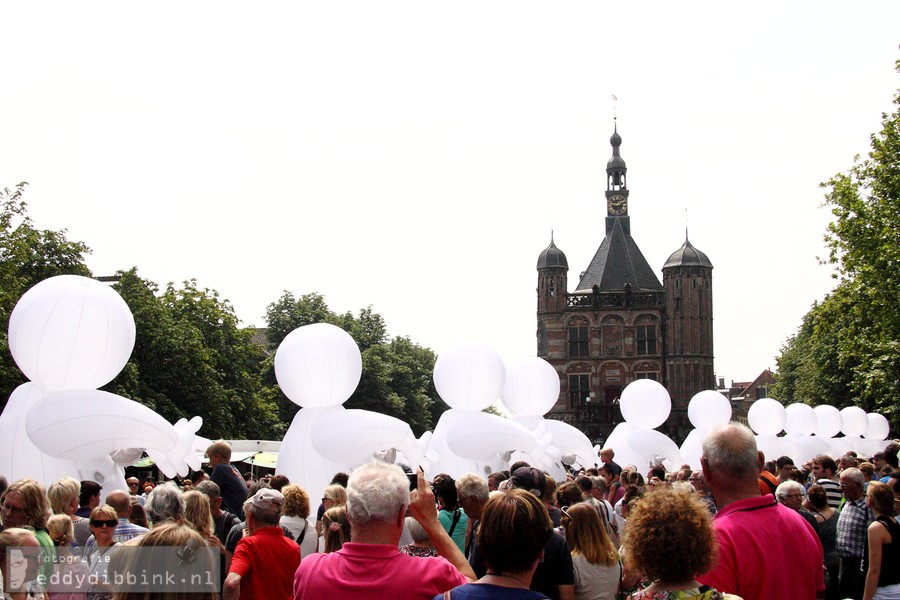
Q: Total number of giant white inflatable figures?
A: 11